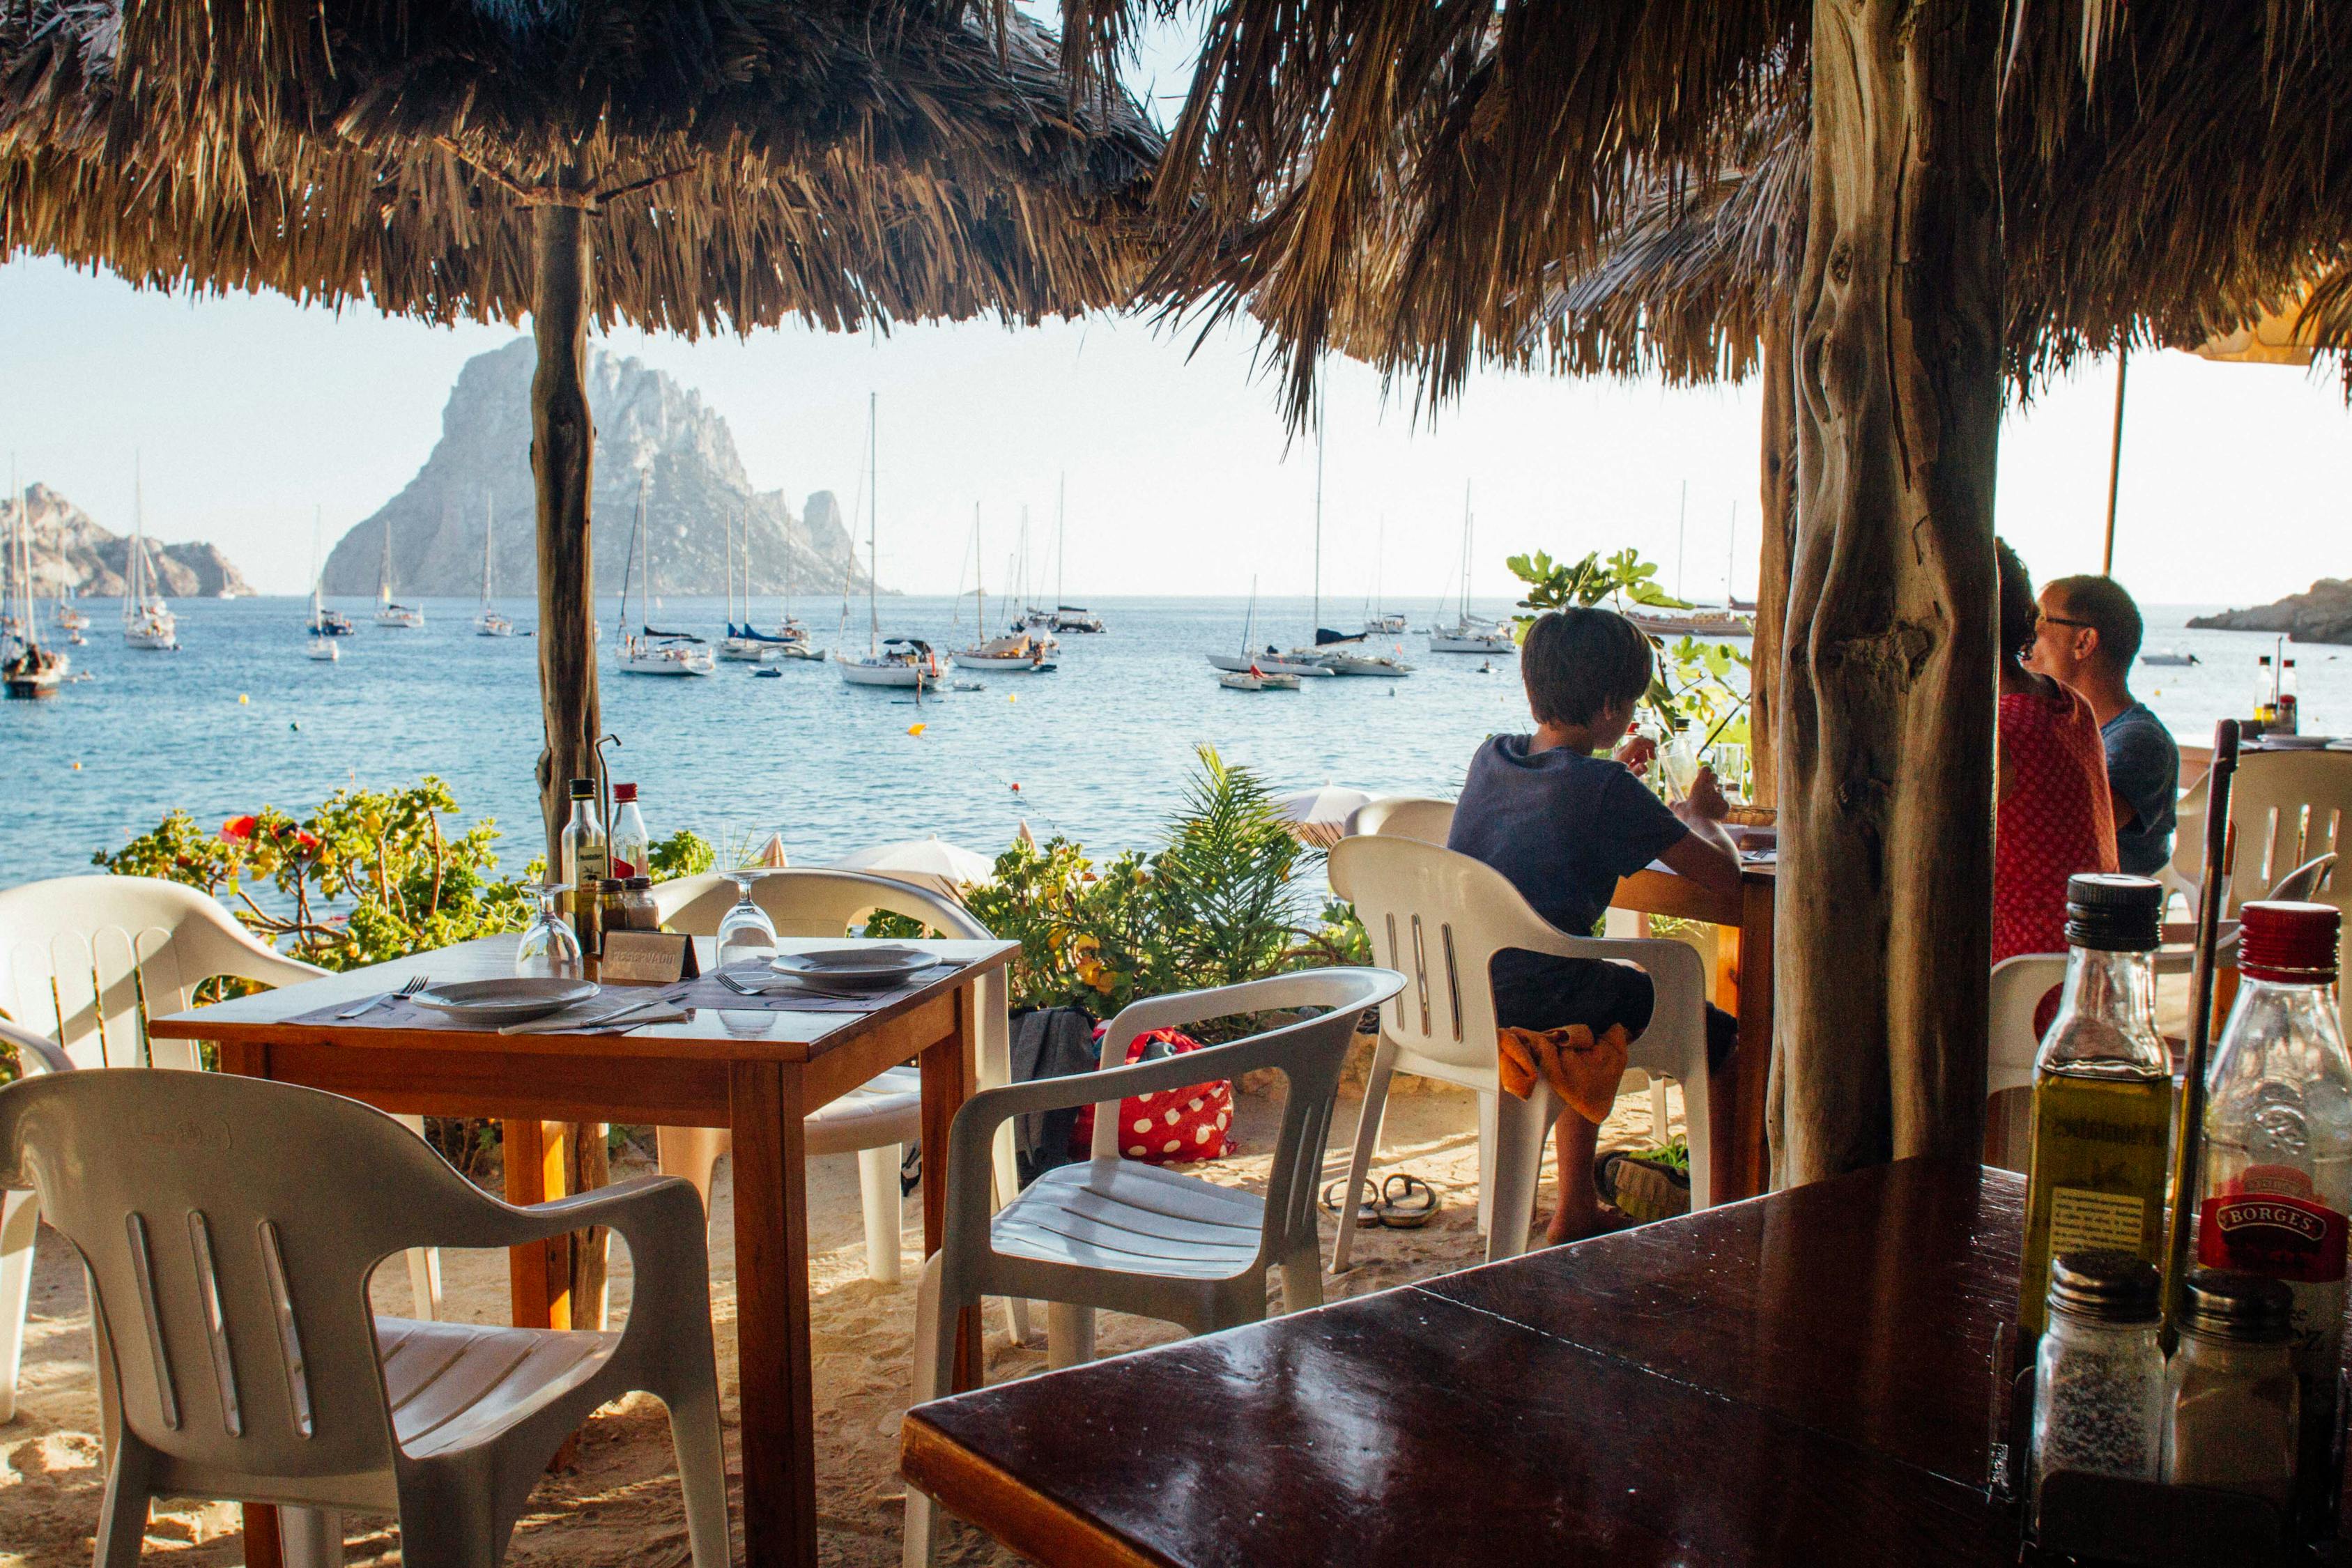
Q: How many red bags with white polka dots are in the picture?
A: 1